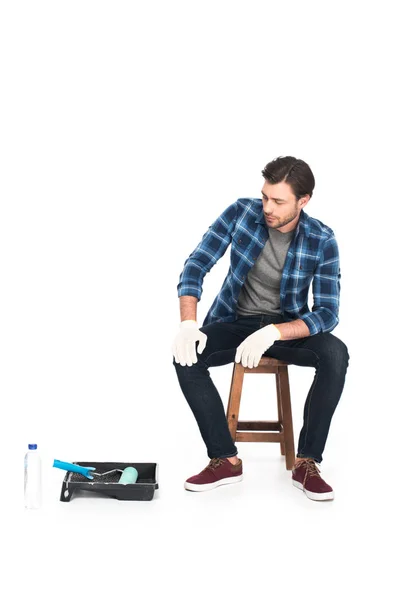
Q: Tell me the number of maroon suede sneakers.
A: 2